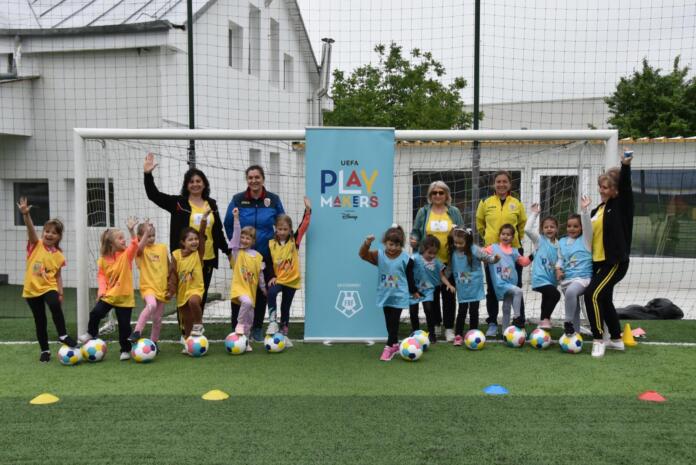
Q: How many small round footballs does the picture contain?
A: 12